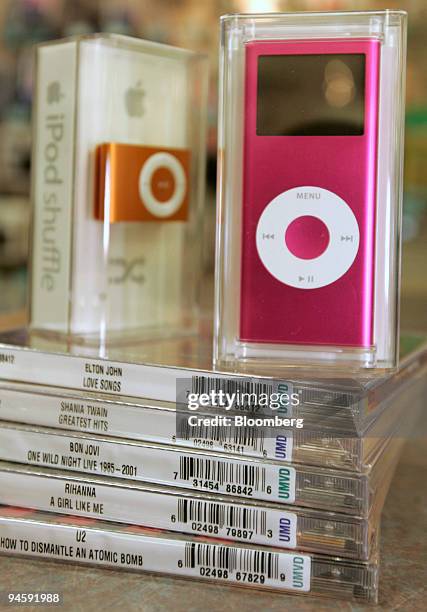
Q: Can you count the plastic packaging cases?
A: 7